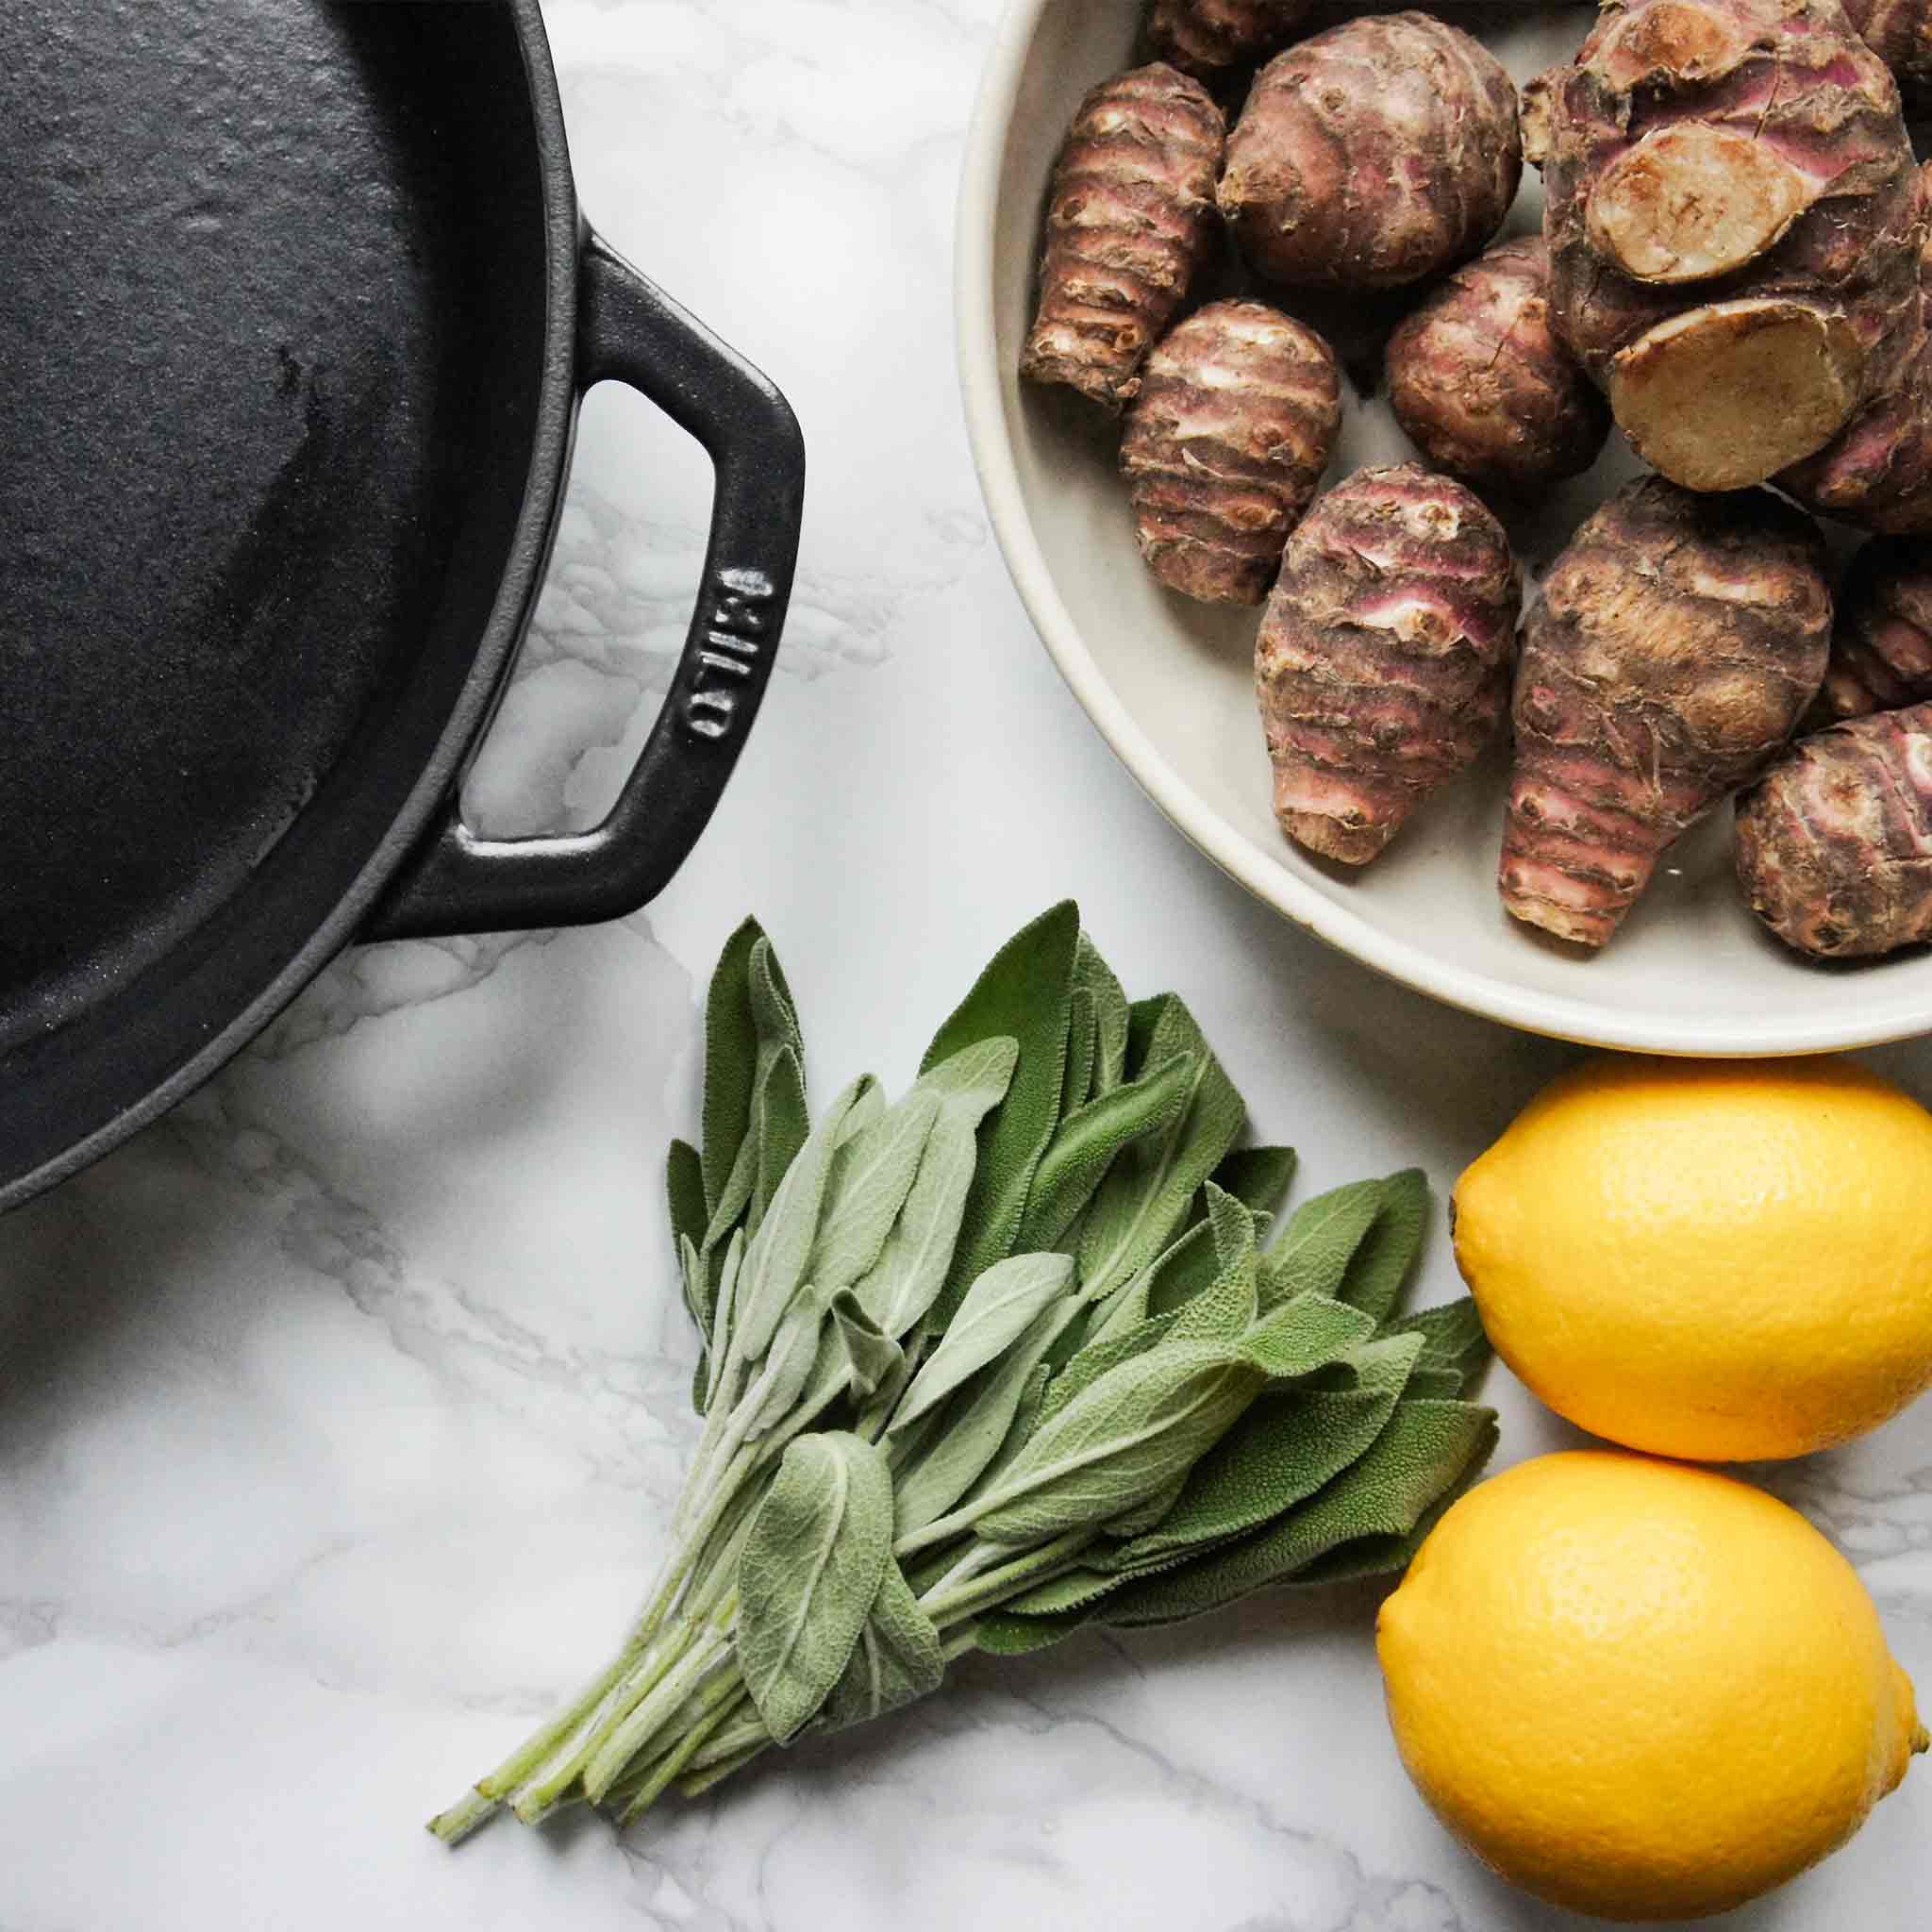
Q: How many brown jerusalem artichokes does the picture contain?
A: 12